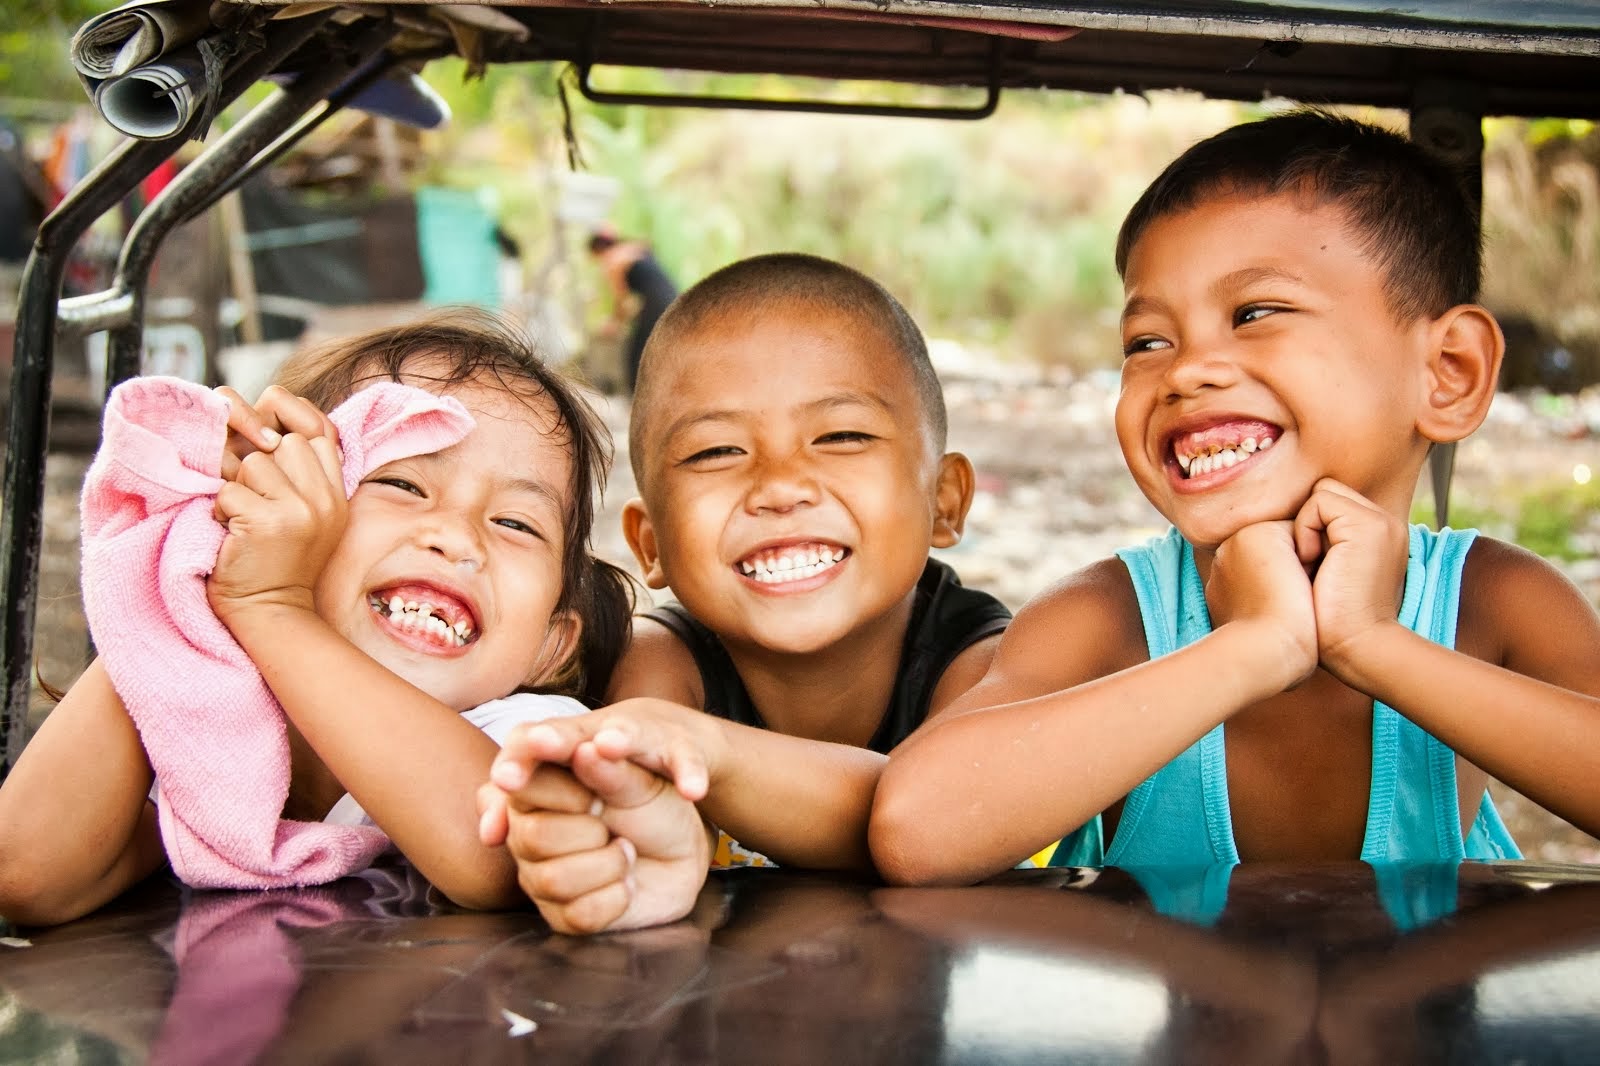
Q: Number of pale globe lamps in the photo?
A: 0